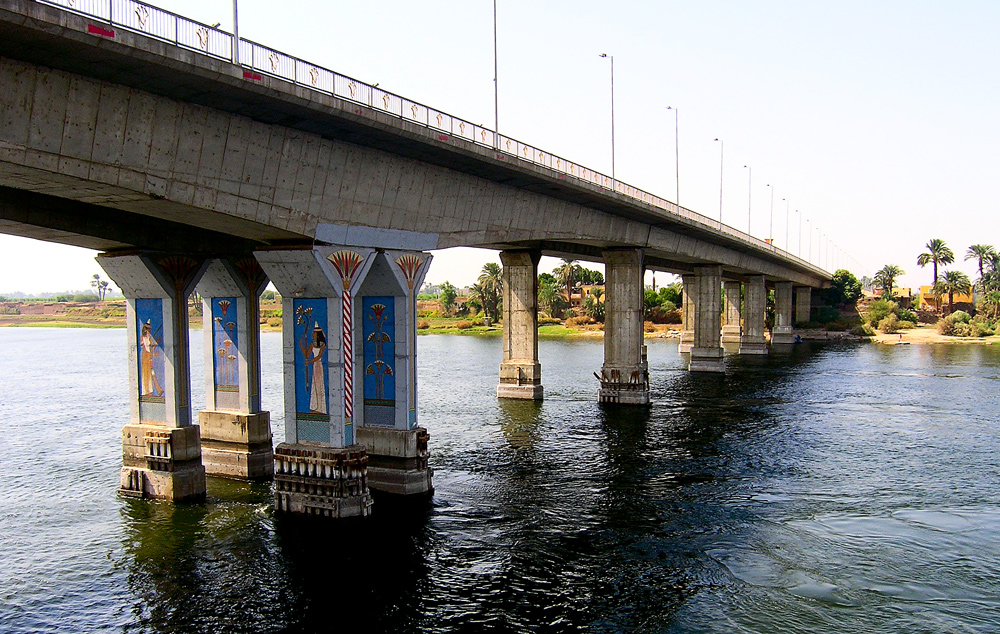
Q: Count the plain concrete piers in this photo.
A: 8